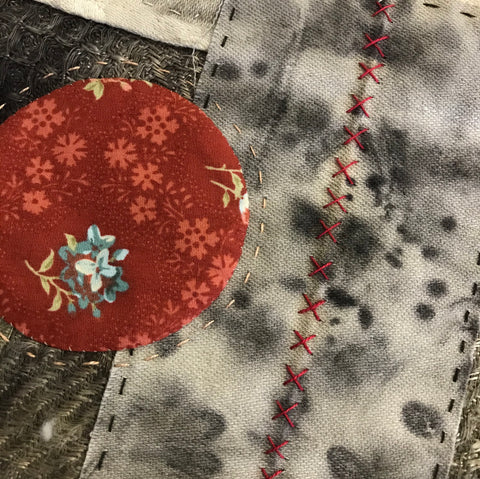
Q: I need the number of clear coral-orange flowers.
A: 11